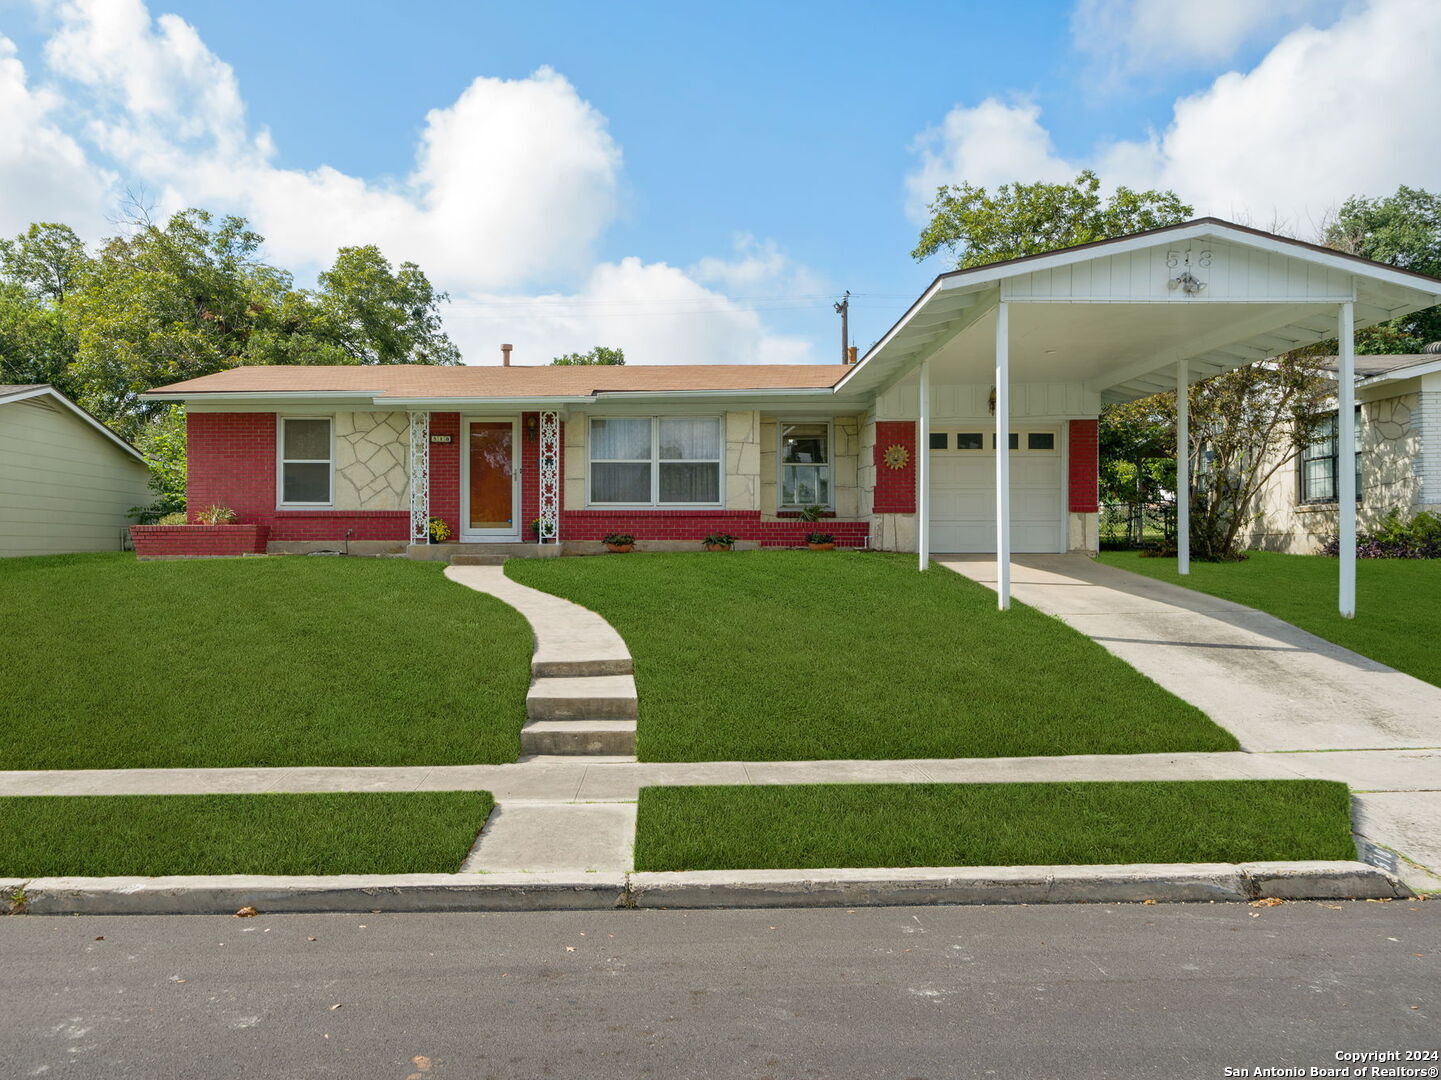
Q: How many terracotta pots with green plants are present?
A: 3